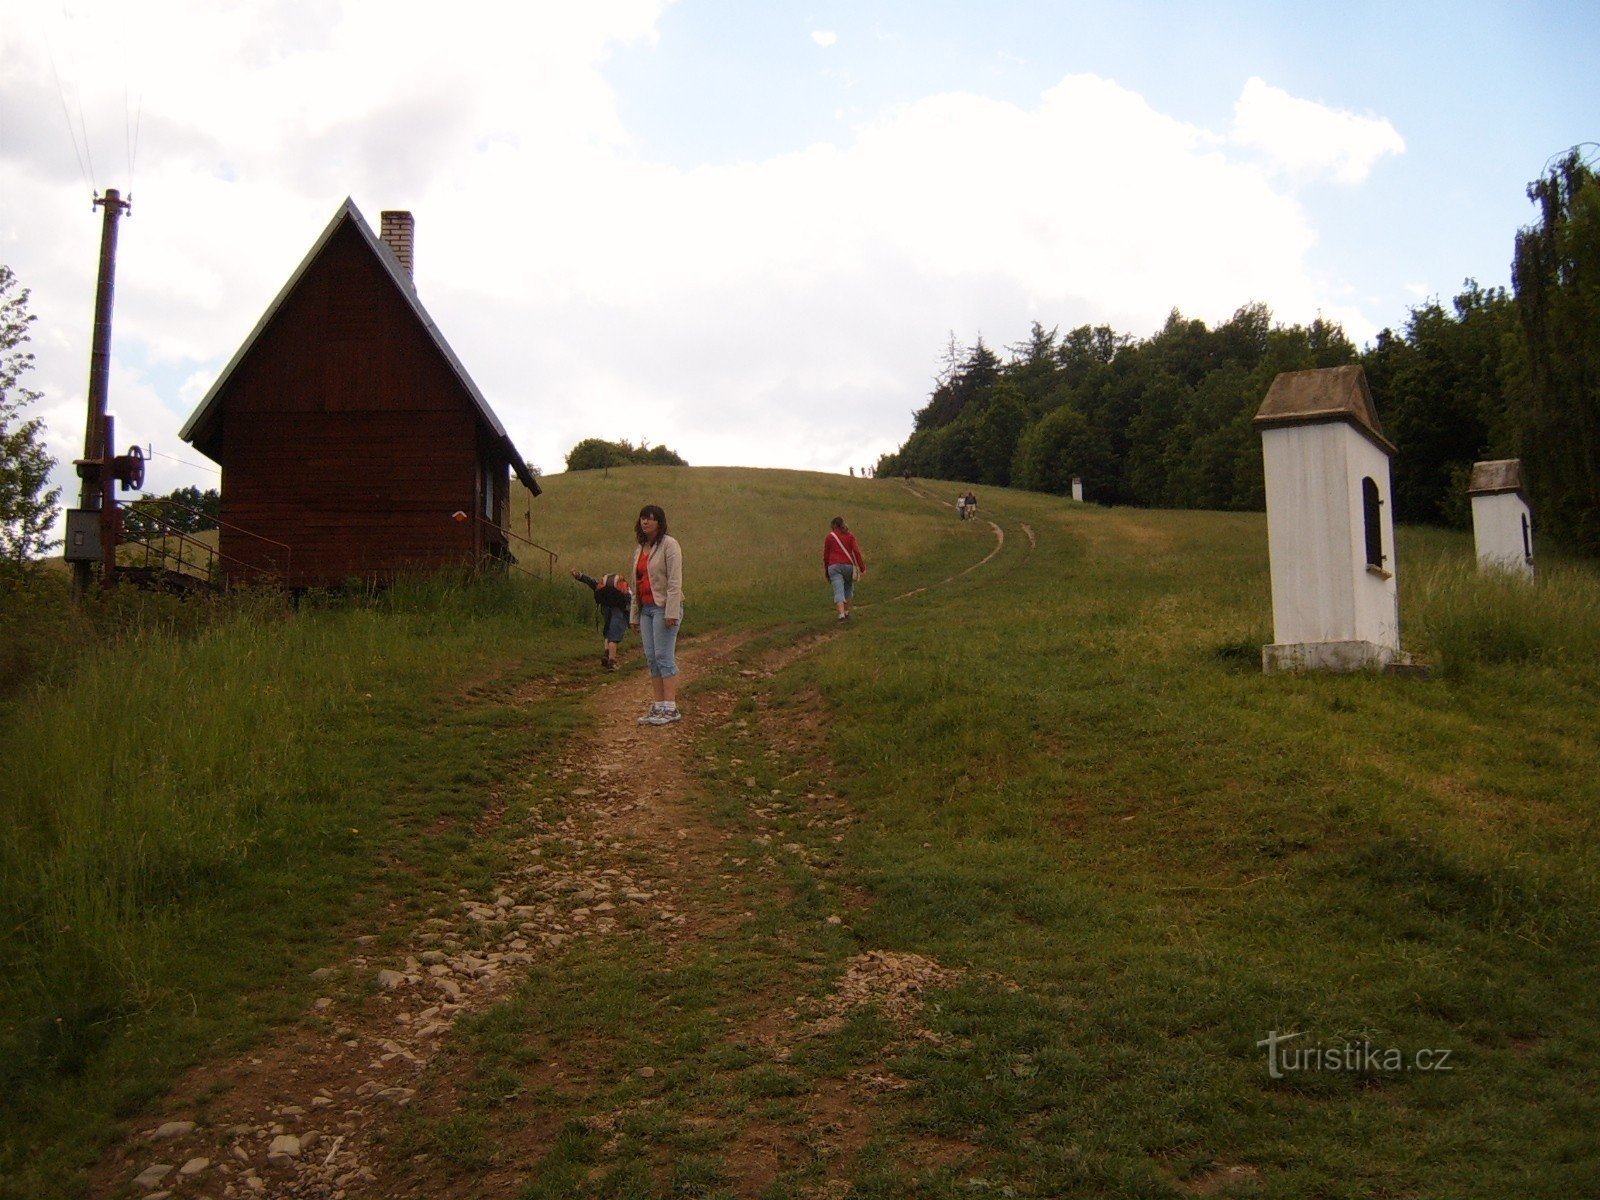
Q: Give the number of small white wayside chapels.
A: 3